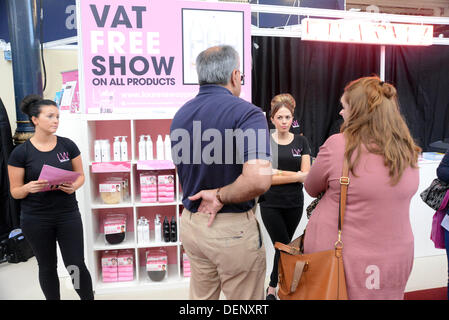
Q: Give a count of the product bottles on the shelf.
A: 13